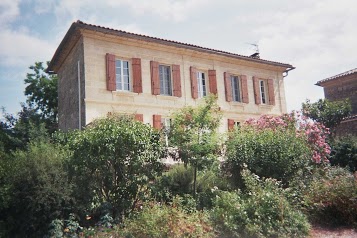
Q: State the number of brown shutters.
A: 13